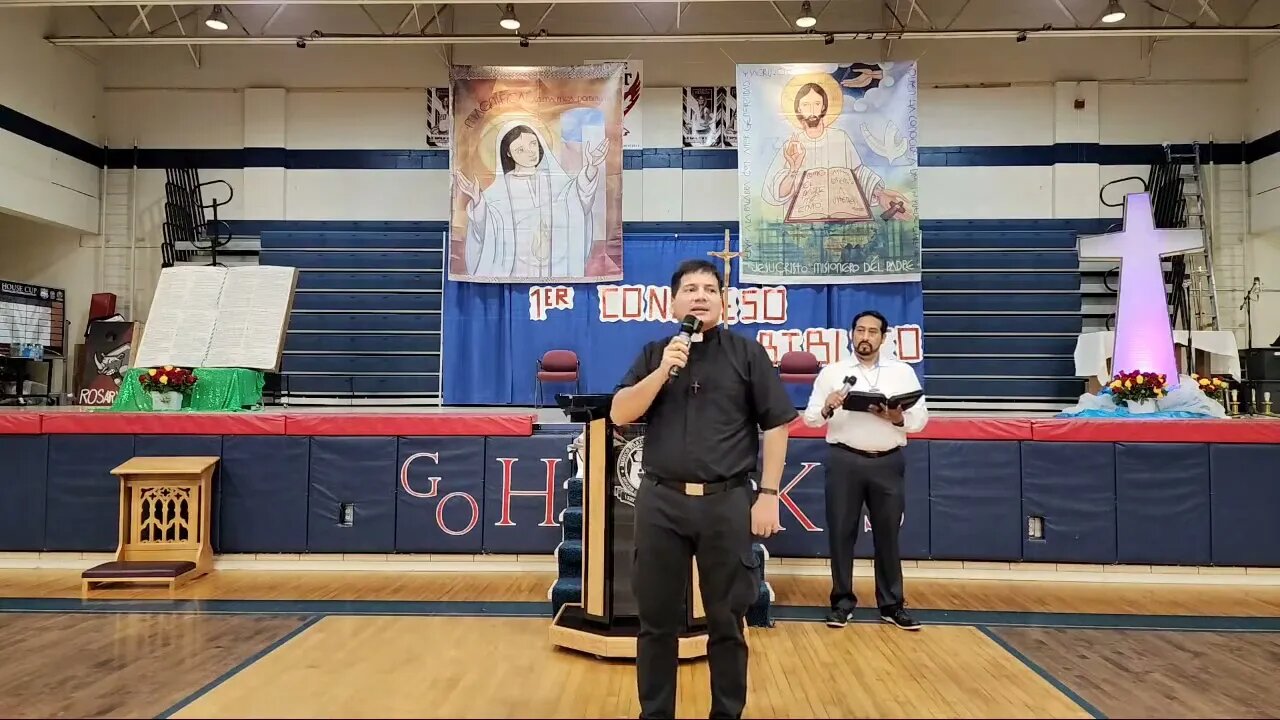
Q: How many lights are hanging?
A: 4